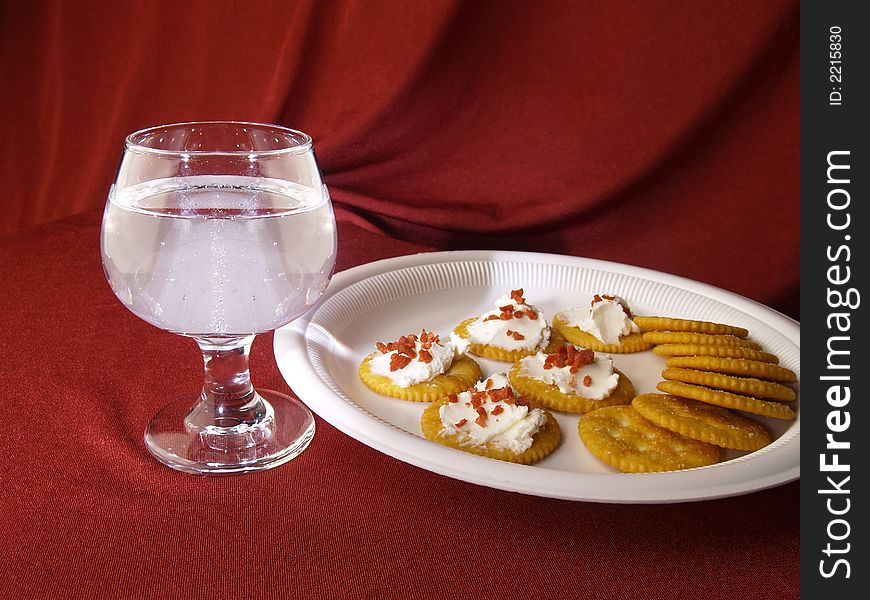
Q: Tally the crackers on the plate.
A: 13